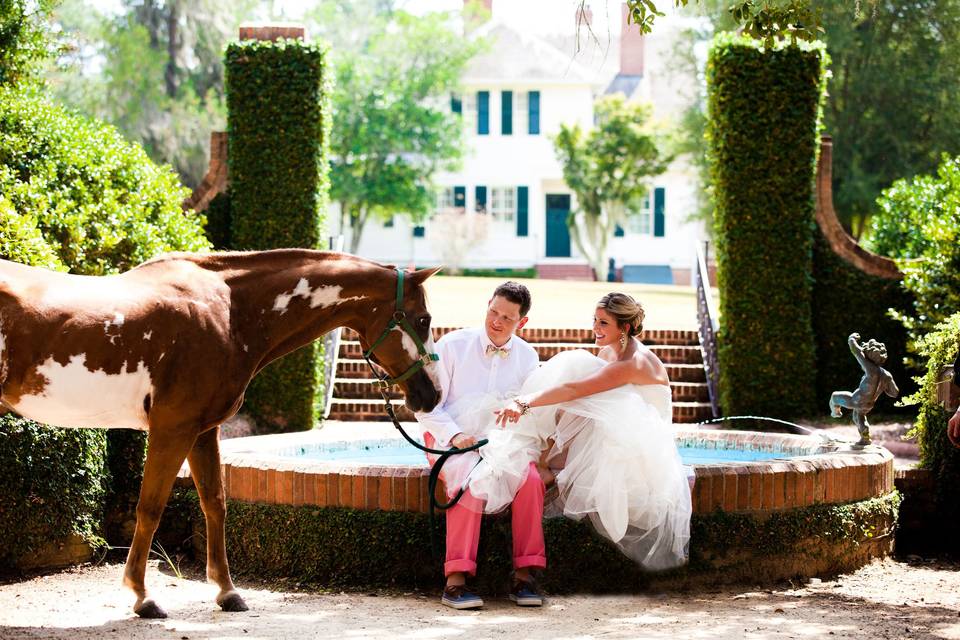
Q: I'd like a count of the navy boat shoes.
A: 2